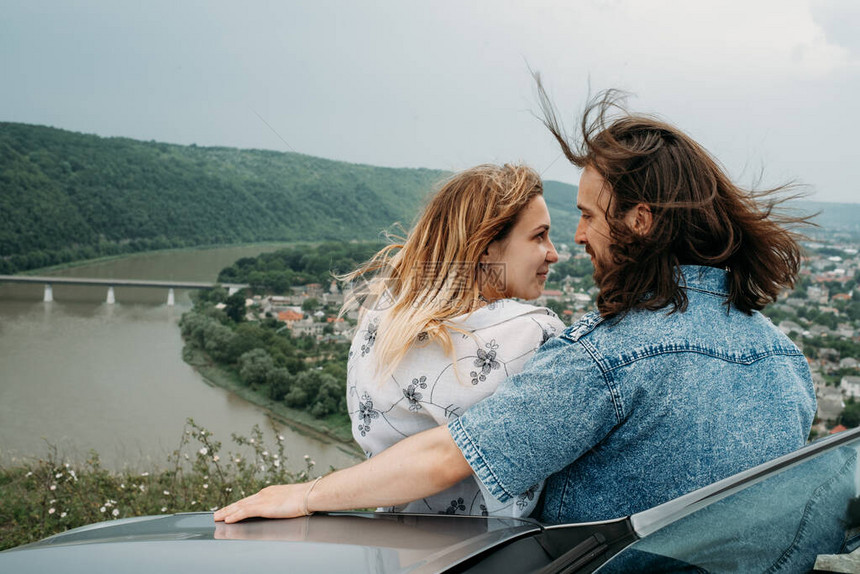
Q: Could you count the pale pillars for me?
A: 3